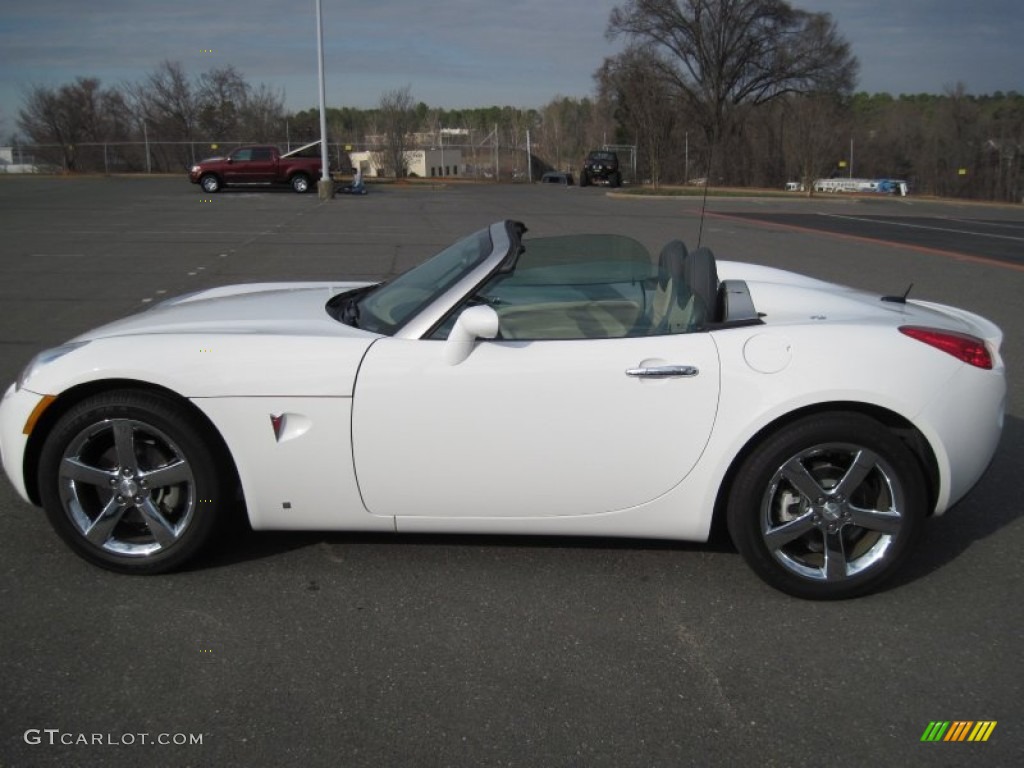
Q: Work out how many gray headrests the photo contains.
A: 2